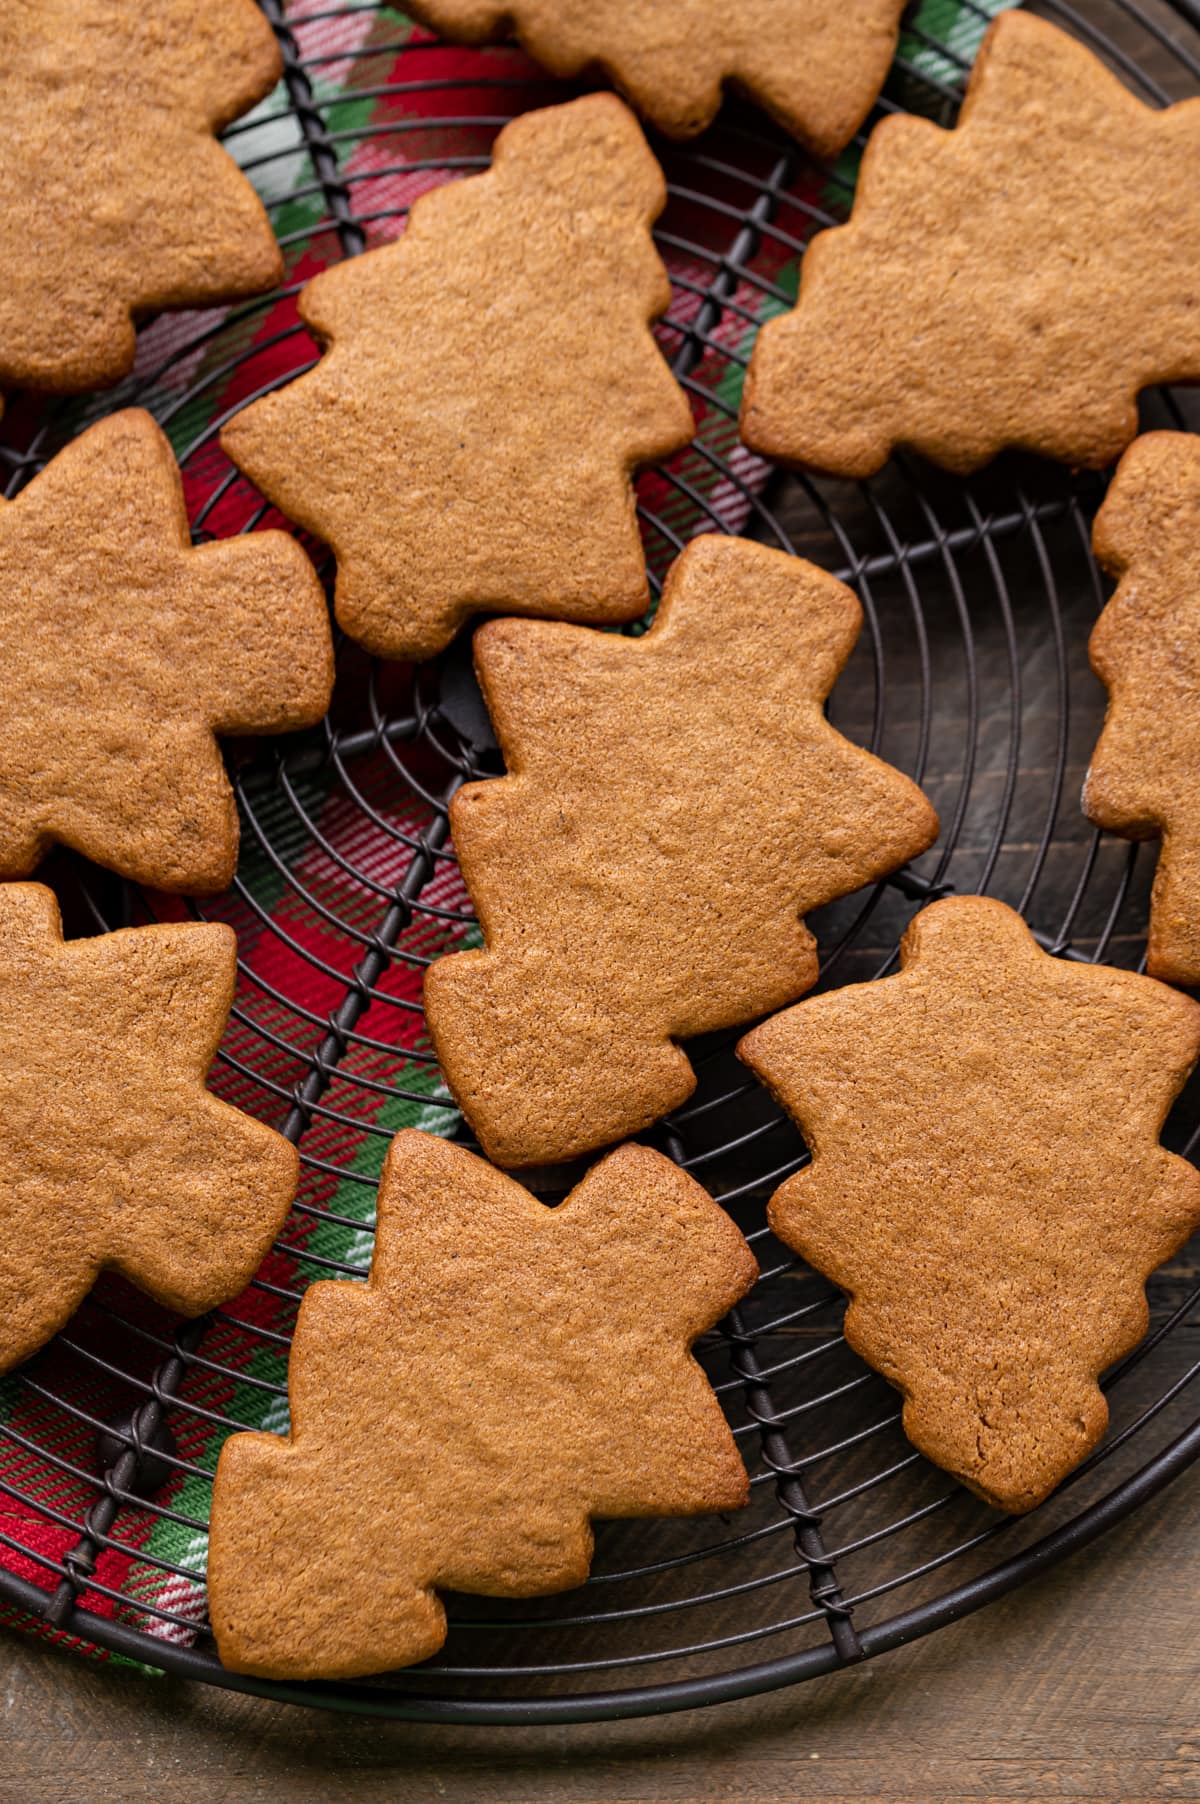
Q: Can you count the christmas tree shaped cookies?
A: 10